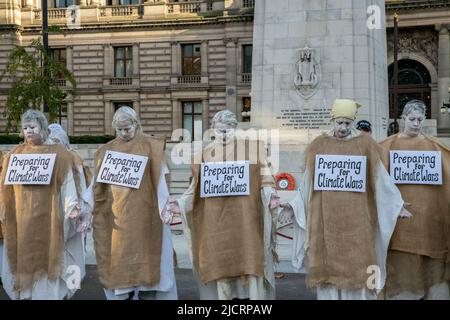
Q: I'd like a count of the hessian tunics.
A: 5